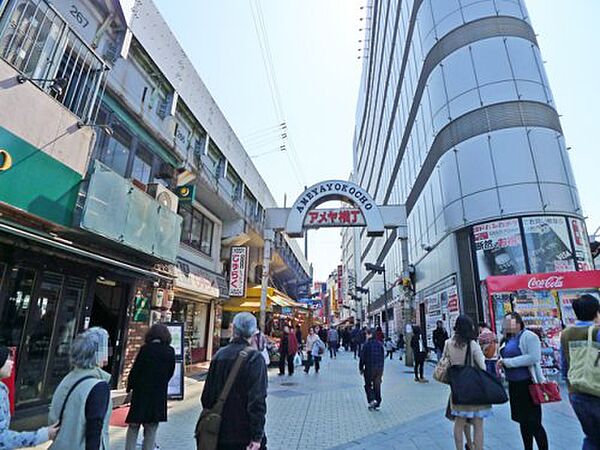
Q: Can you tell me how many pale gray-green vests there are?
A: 1